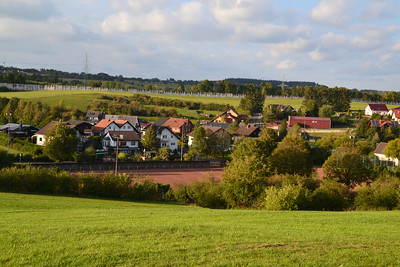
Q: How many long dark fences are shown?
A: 1